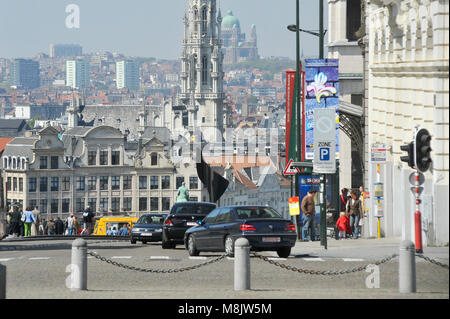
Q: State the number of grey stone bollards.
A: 3